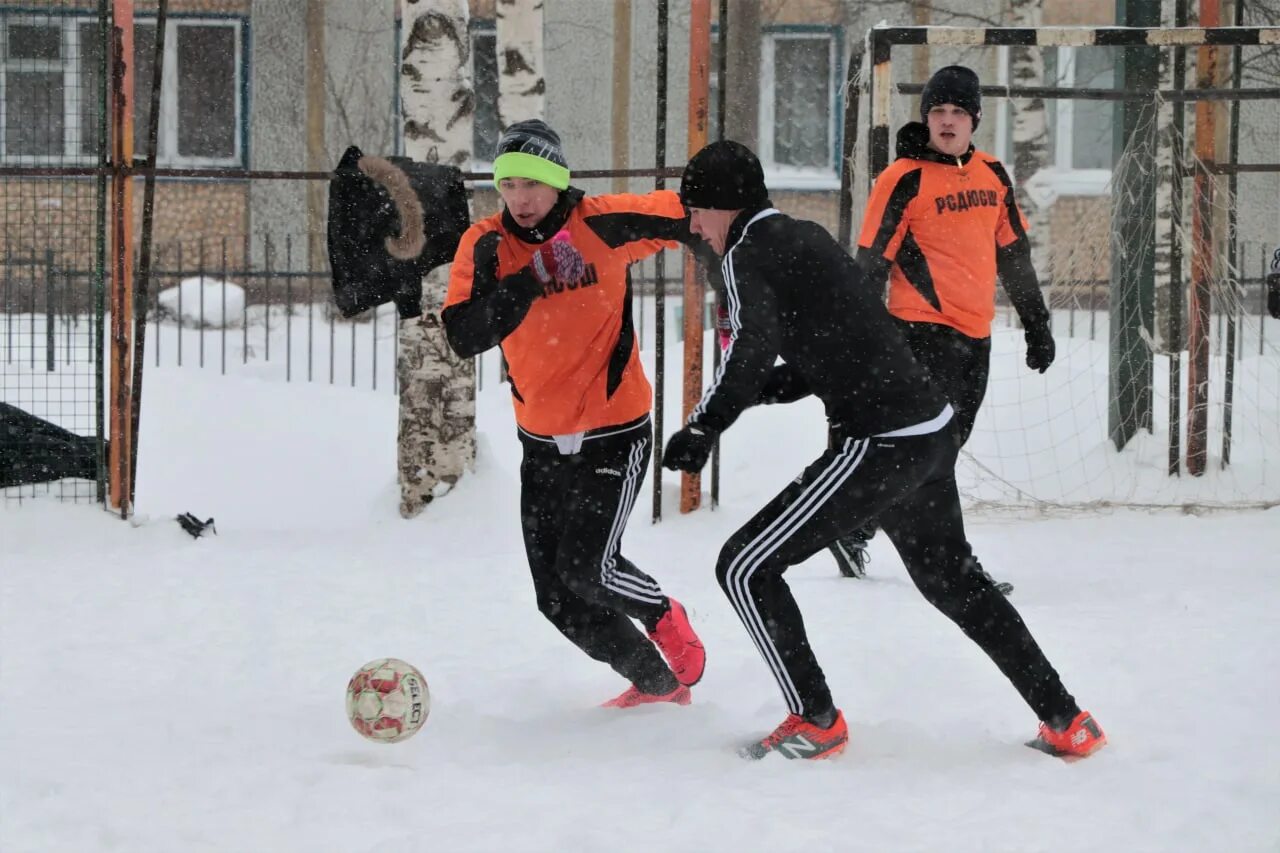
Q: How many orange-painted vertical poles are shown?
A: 3